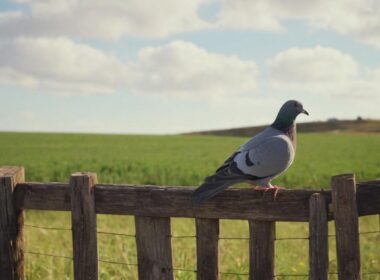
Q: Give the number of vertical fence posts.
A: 7